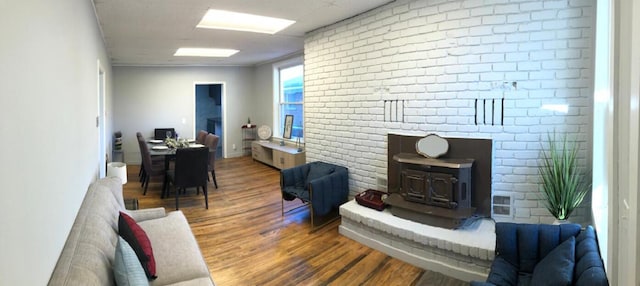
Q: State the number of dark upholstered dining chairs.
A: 6